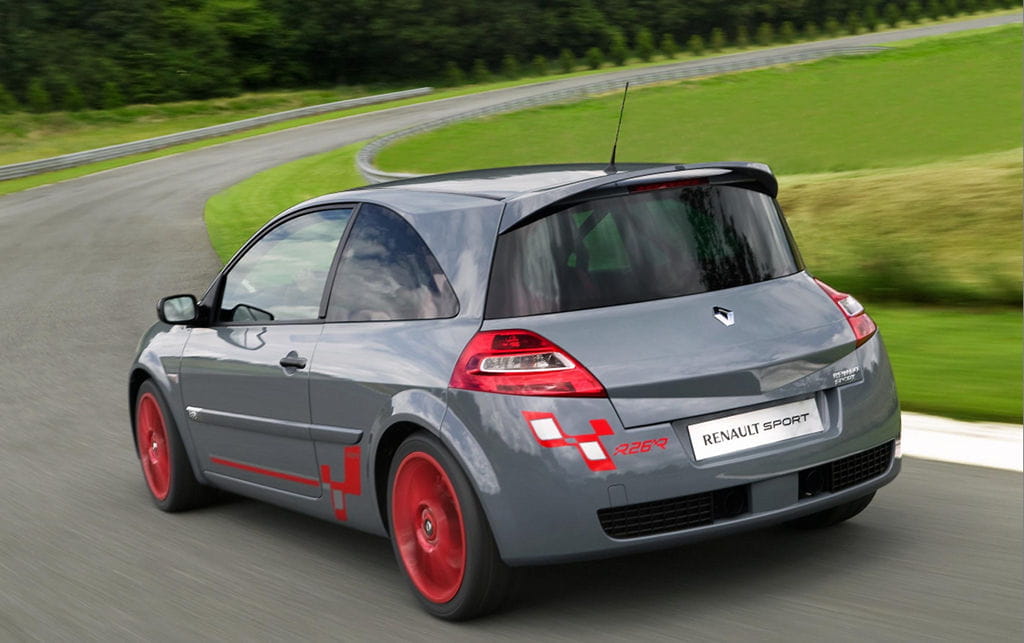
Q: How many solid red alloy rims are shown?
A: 2